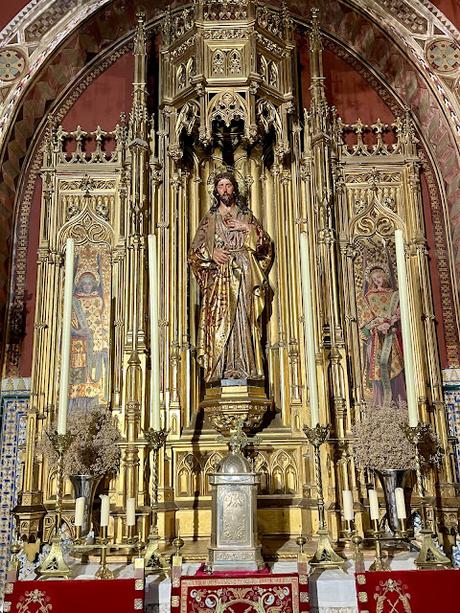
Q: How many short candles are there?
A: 6